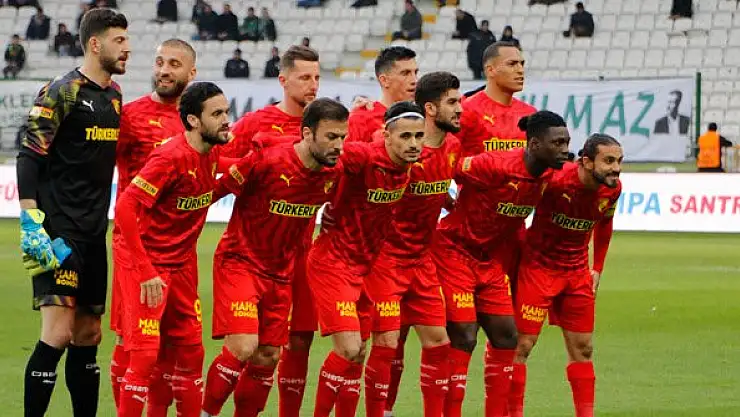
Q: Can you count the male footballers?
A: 11